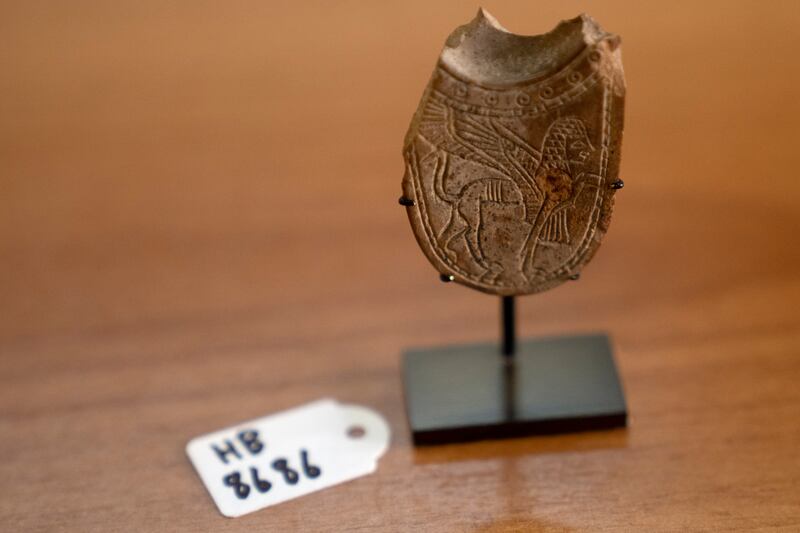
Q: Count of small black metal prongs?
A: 4